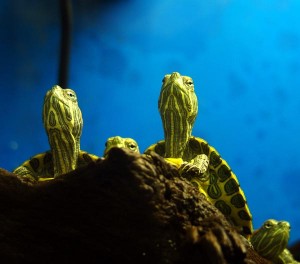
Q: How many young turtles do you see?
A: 4